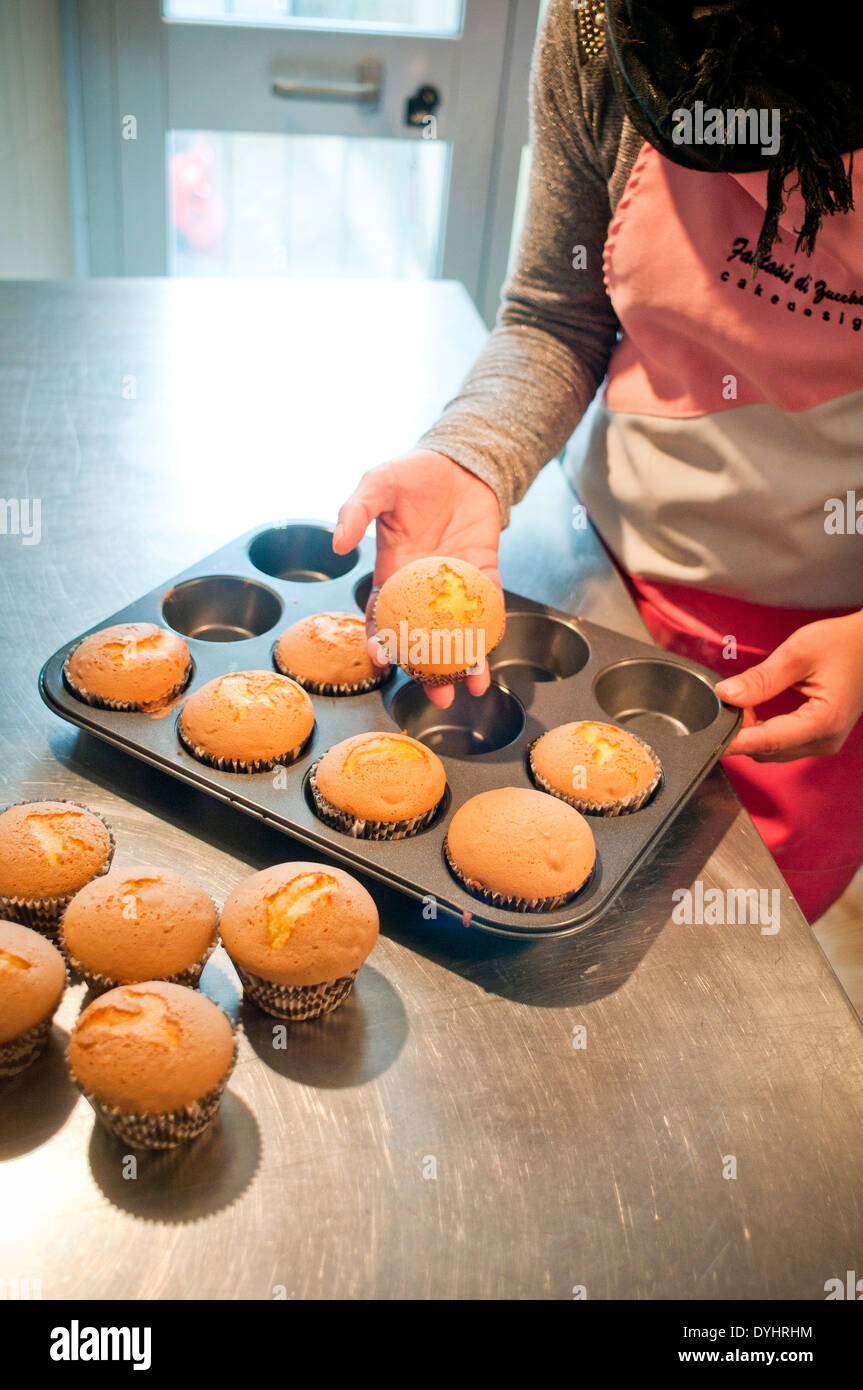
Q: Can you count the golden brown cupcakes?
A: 12